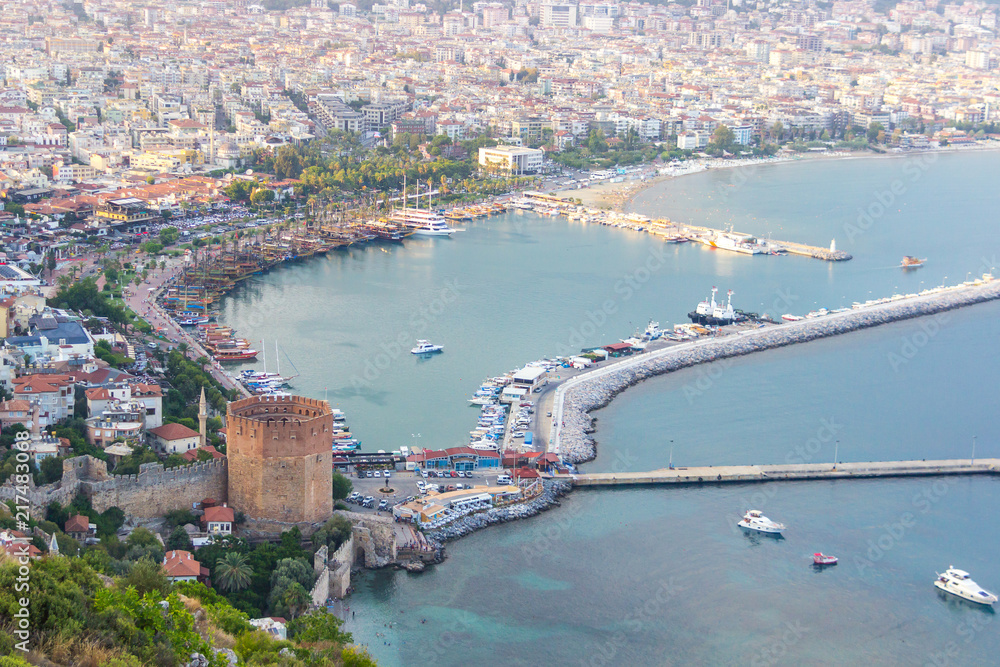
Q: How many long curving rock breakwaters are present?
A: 1